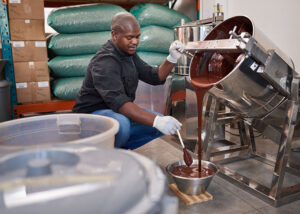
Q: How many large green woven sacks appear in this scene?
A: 7